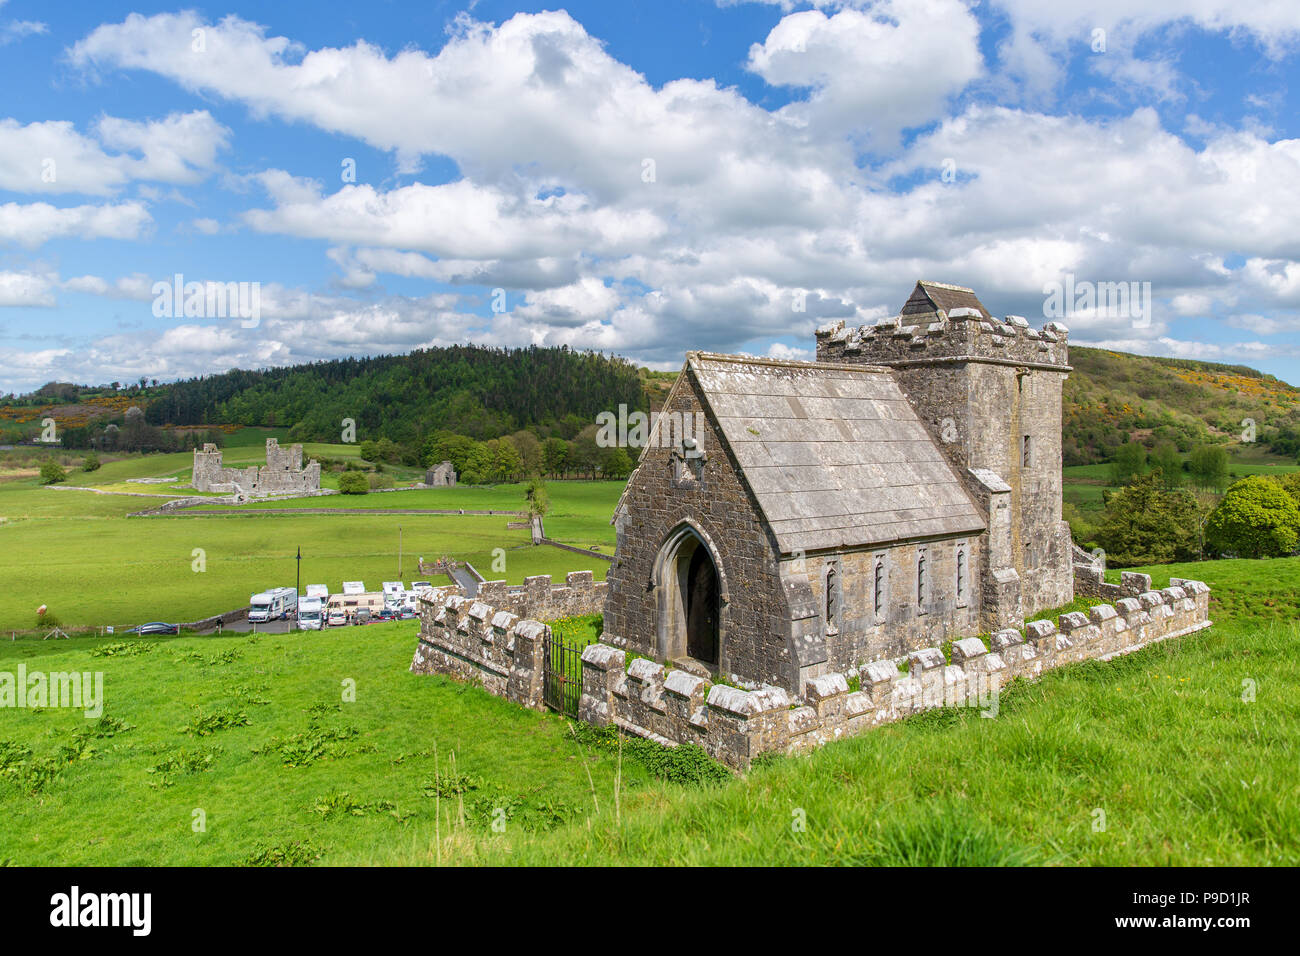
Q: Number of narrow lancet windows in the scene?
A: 4